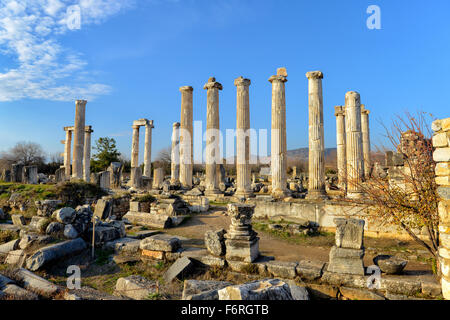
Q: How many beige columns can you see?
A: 14